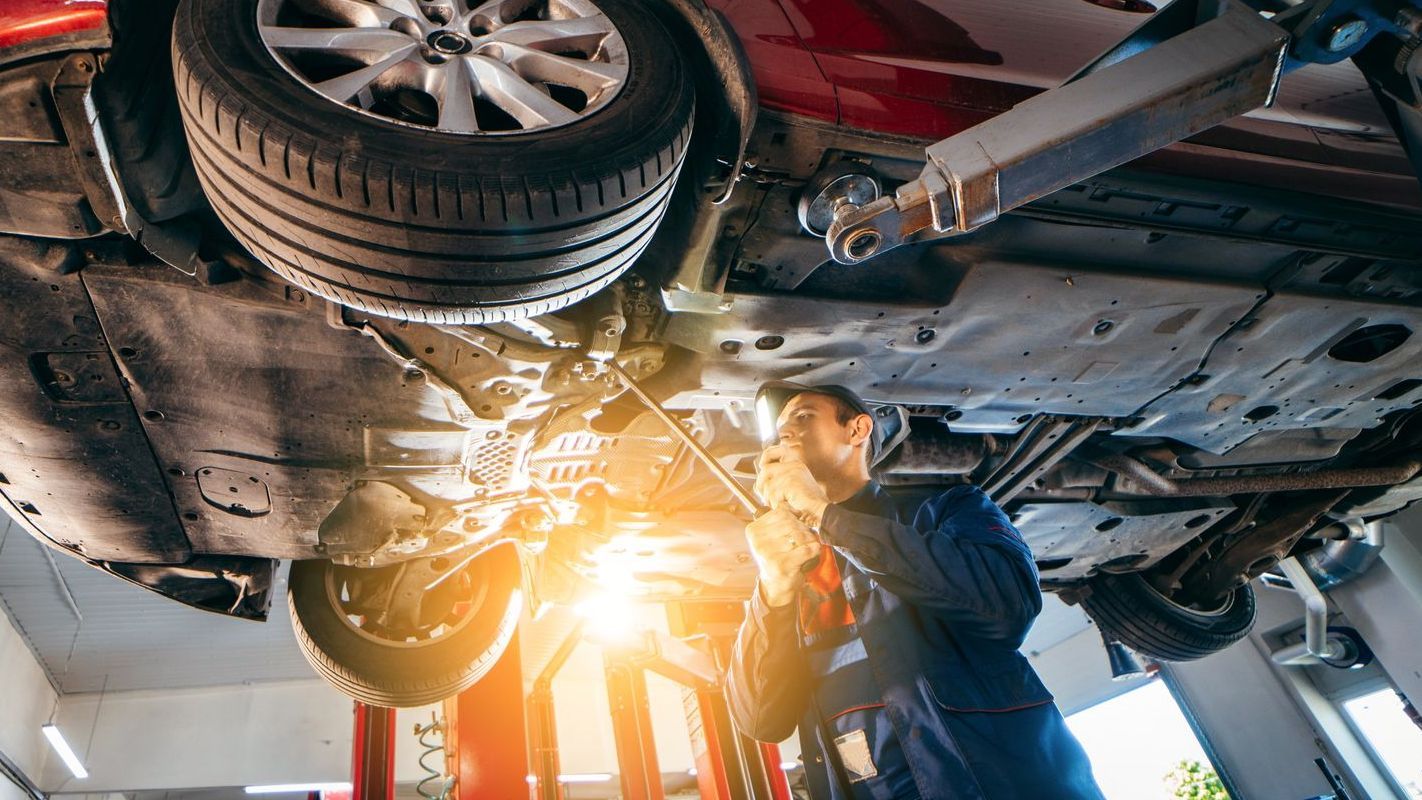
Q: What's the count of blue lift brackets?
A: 1